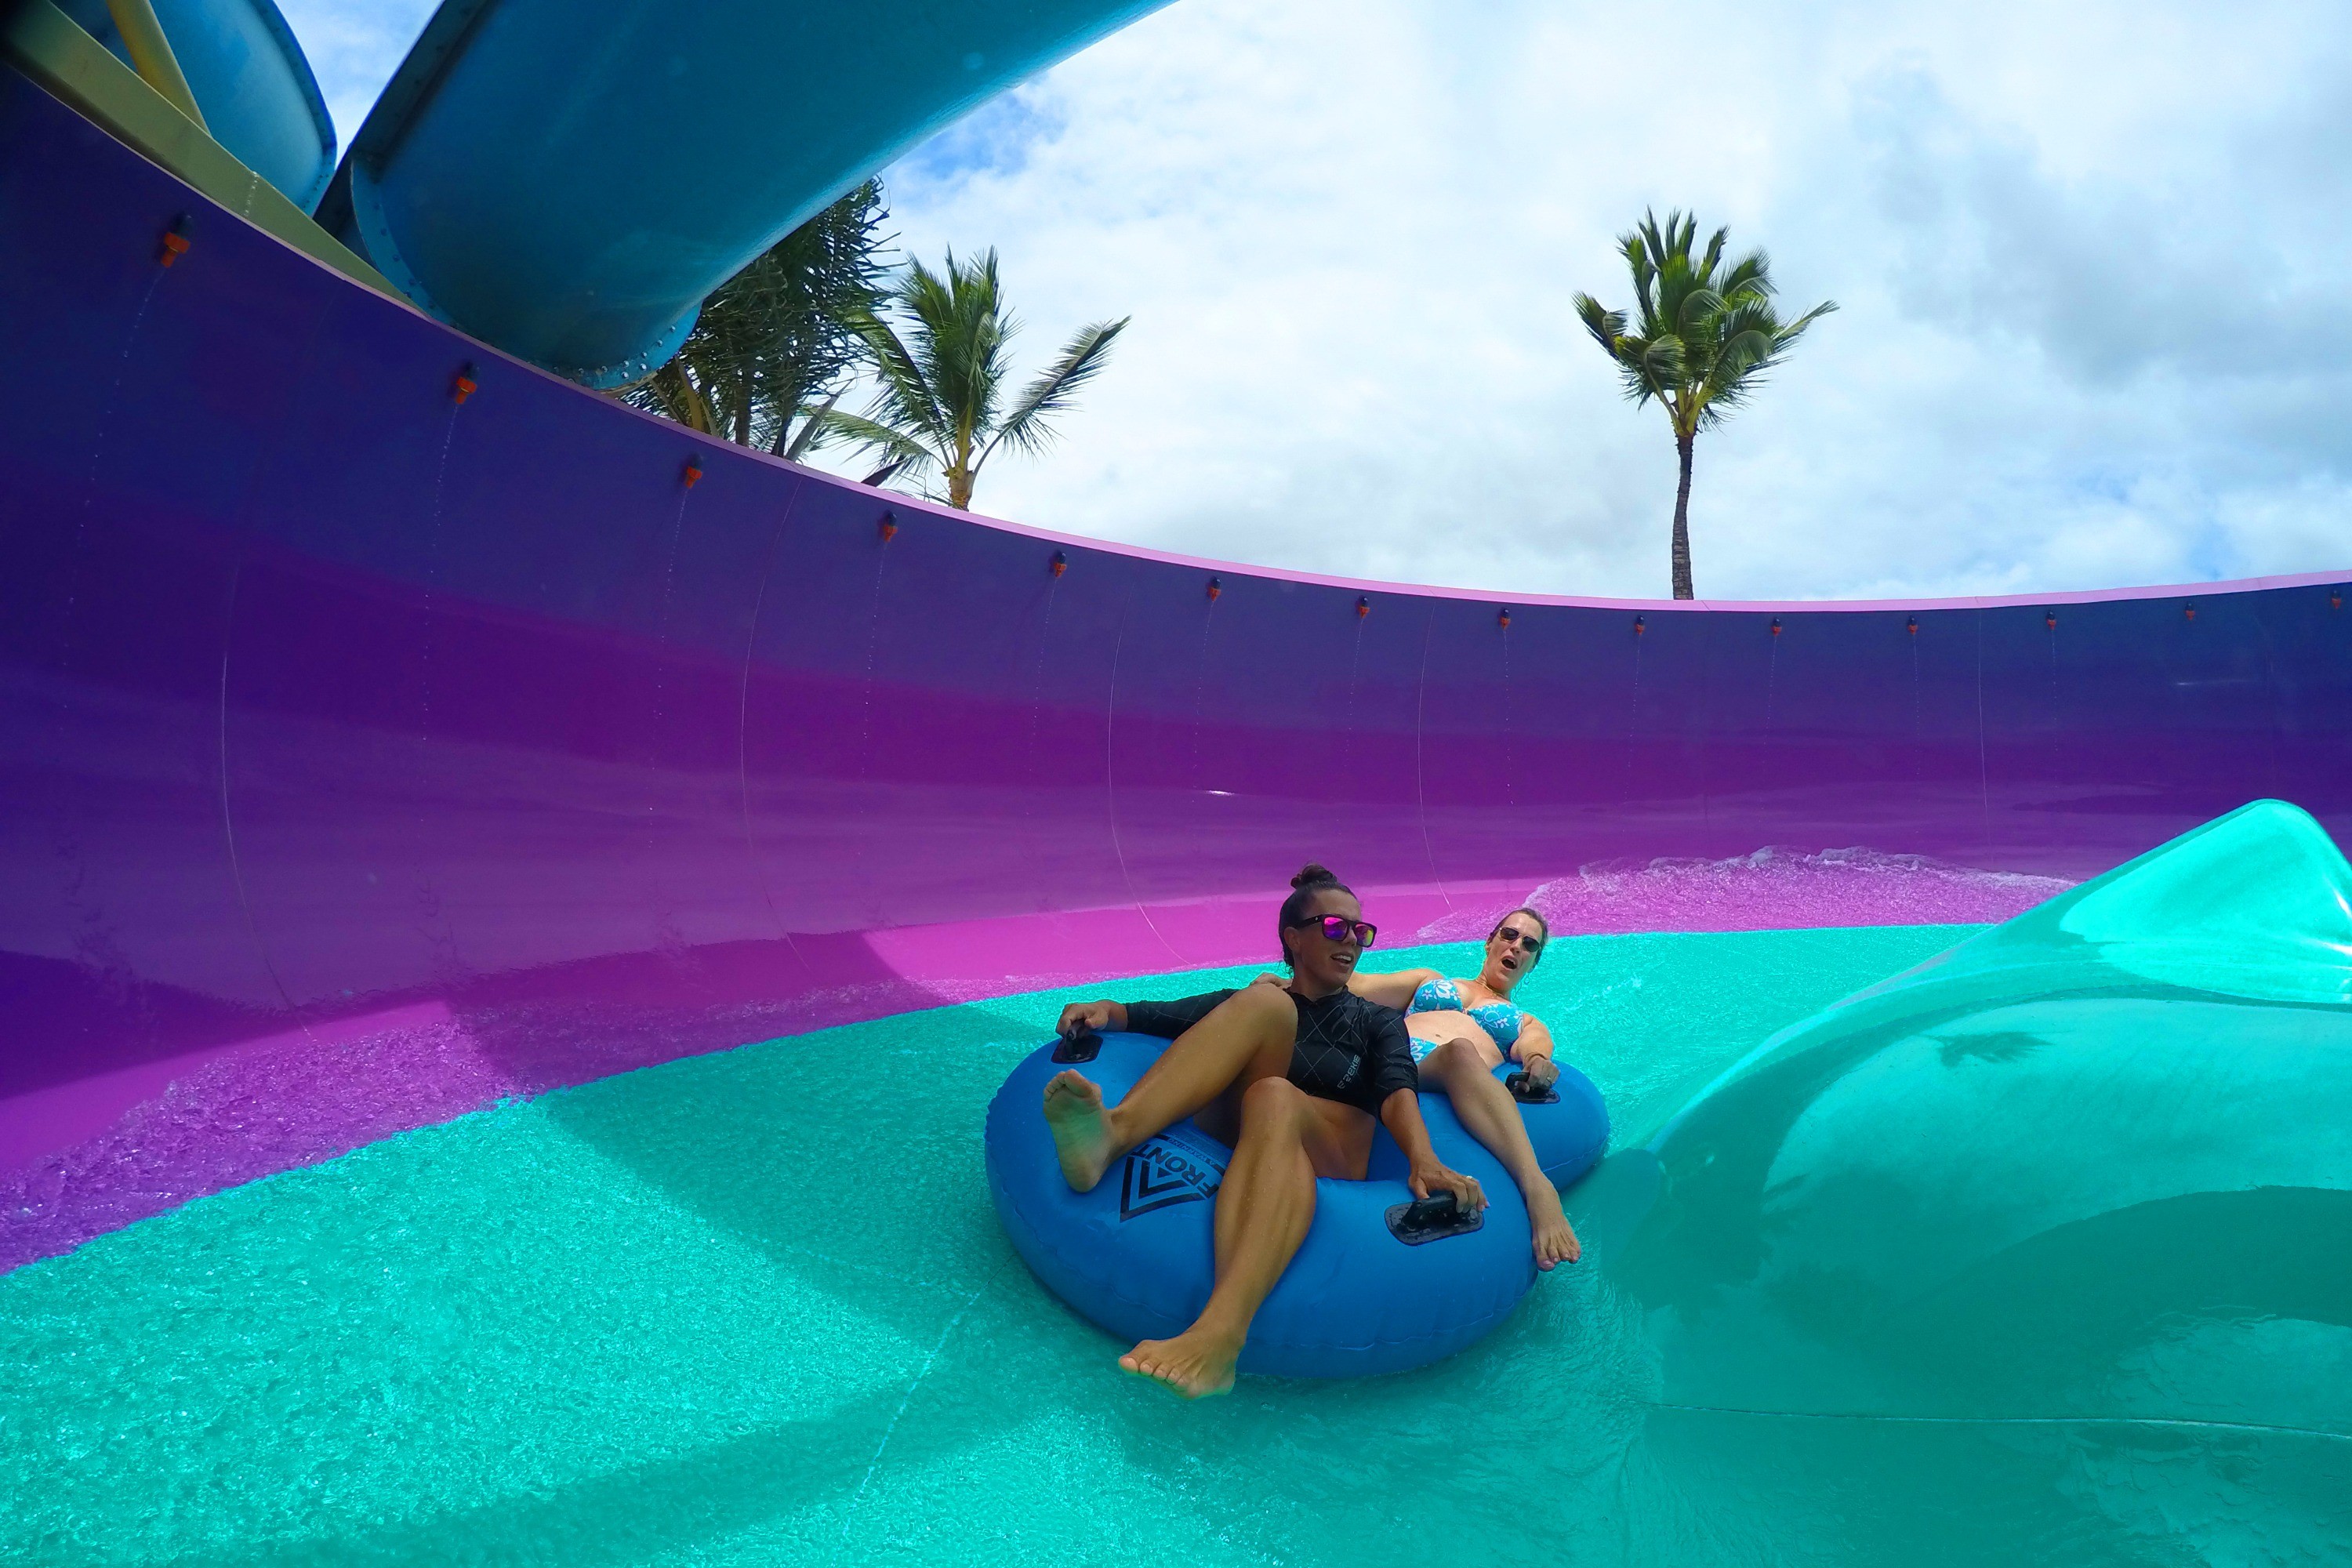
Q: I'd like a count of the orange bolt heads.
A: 14